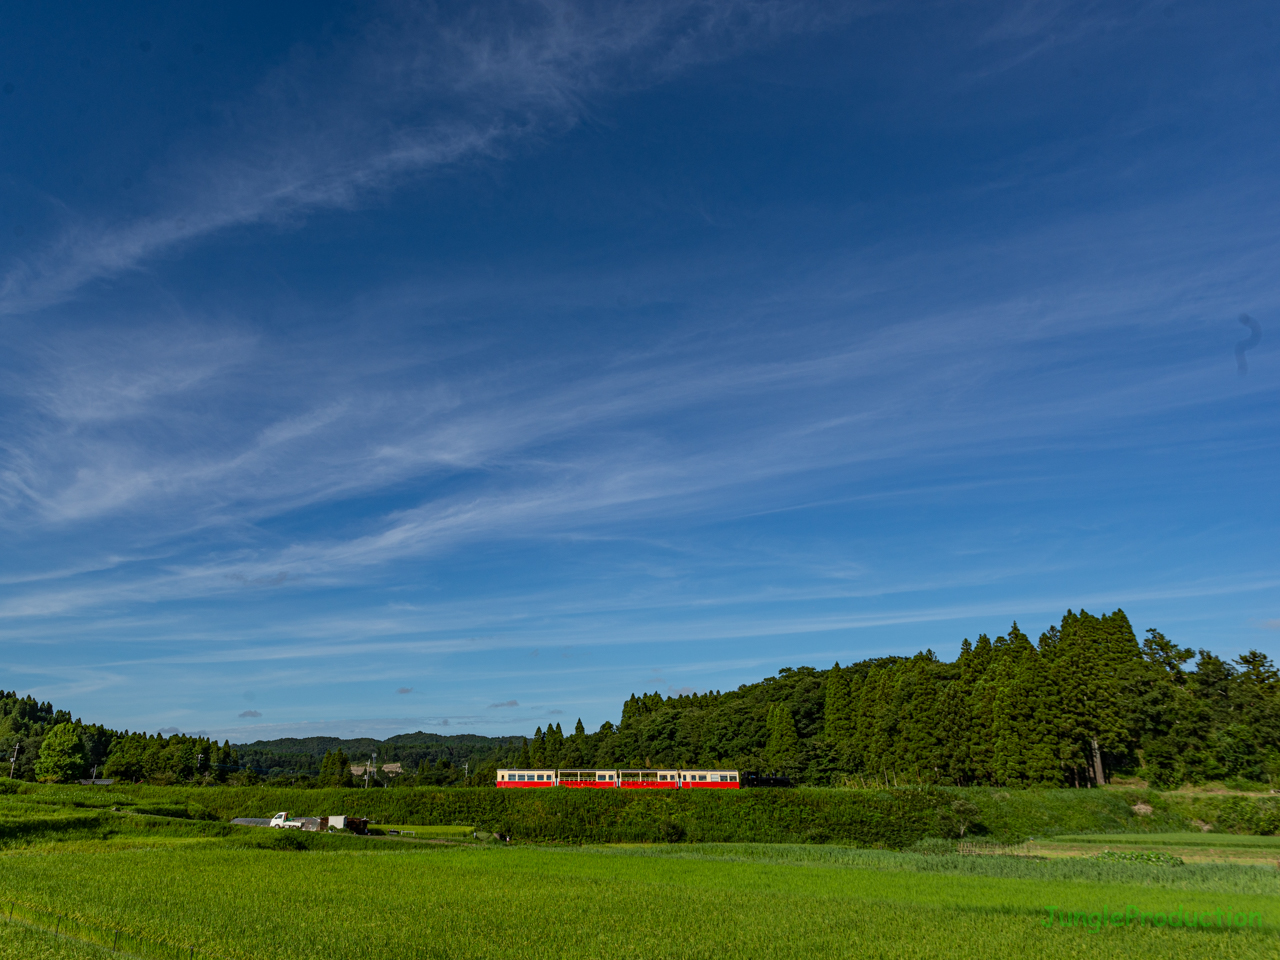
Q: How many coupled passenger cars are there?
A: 4